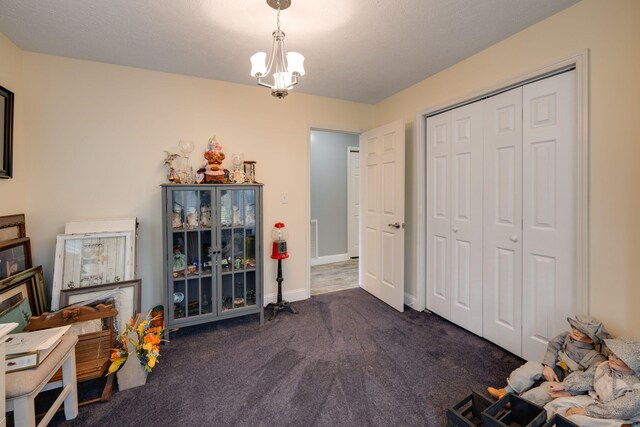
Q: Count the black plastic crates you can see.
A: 3